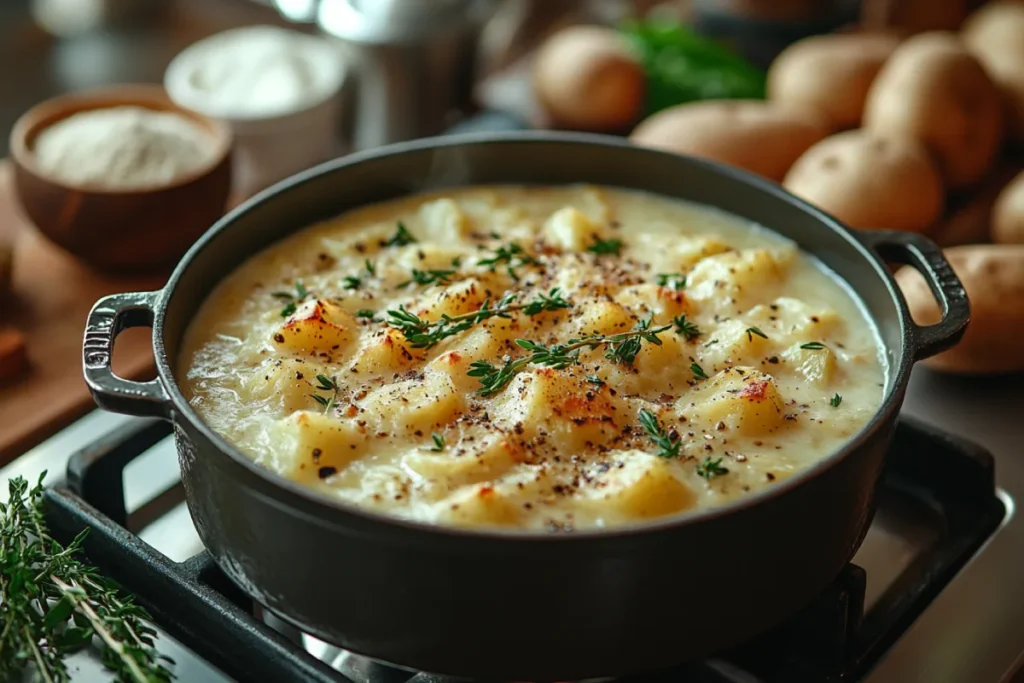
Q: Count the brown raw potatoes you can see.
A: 8